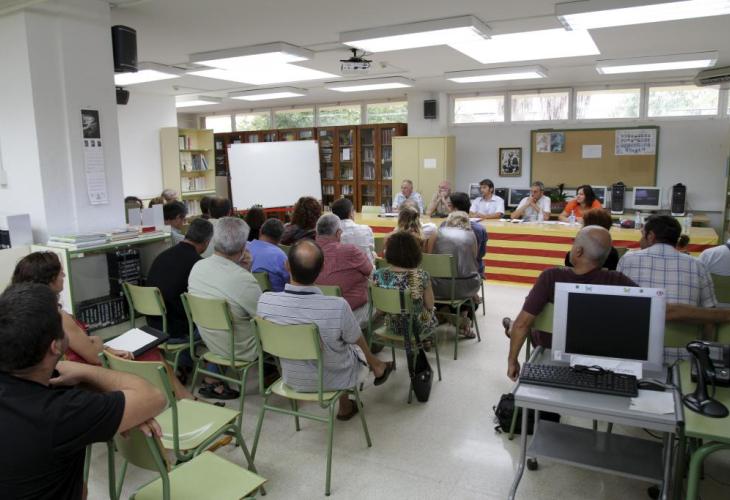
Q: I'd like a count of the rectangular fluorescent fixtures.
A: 9